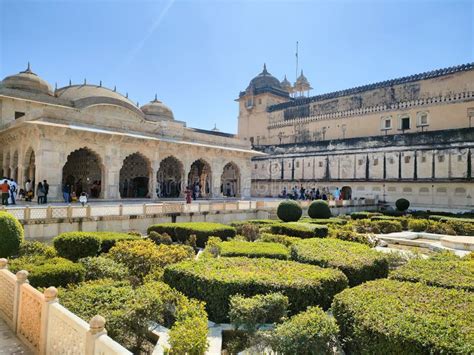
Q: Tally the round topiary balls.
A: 4